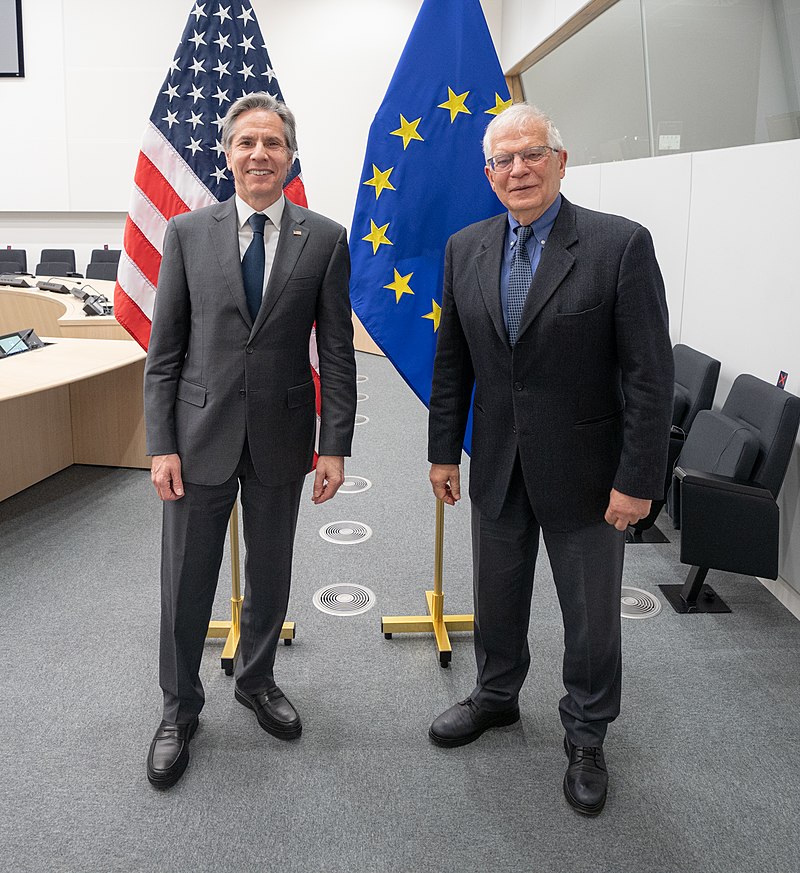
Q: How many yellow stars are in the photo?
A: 7